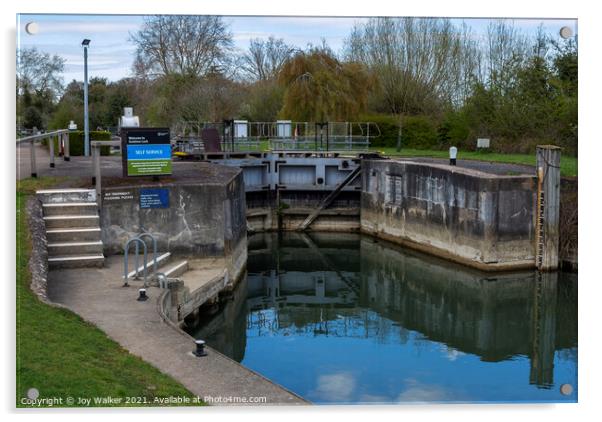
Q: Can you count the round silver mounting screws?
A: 4